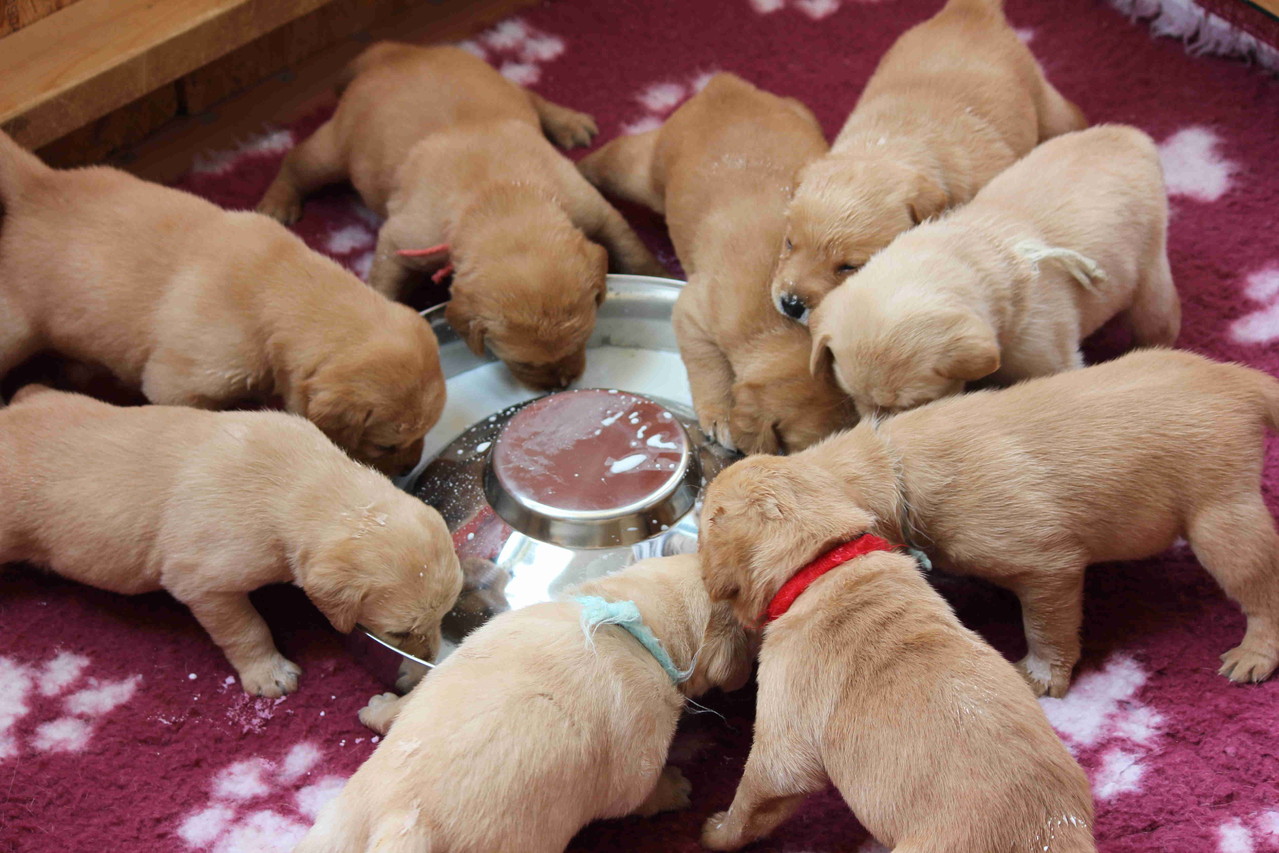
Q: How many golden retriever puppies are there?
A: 9